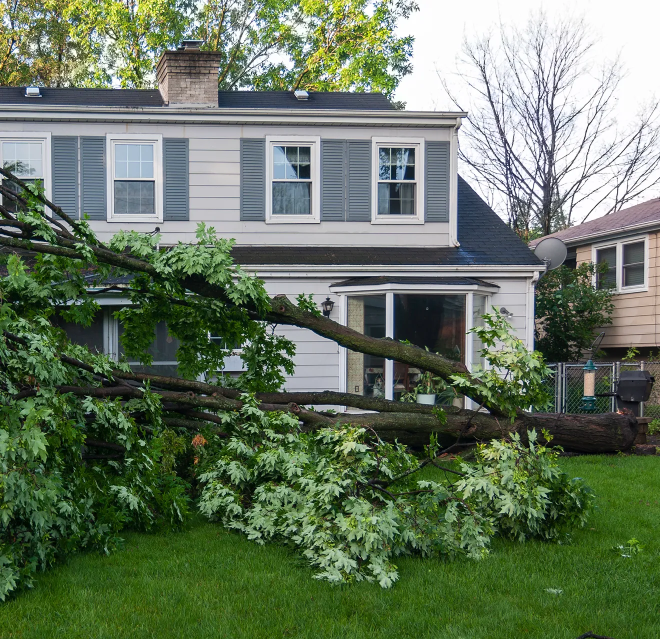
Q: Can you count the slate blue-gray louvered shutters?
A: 7